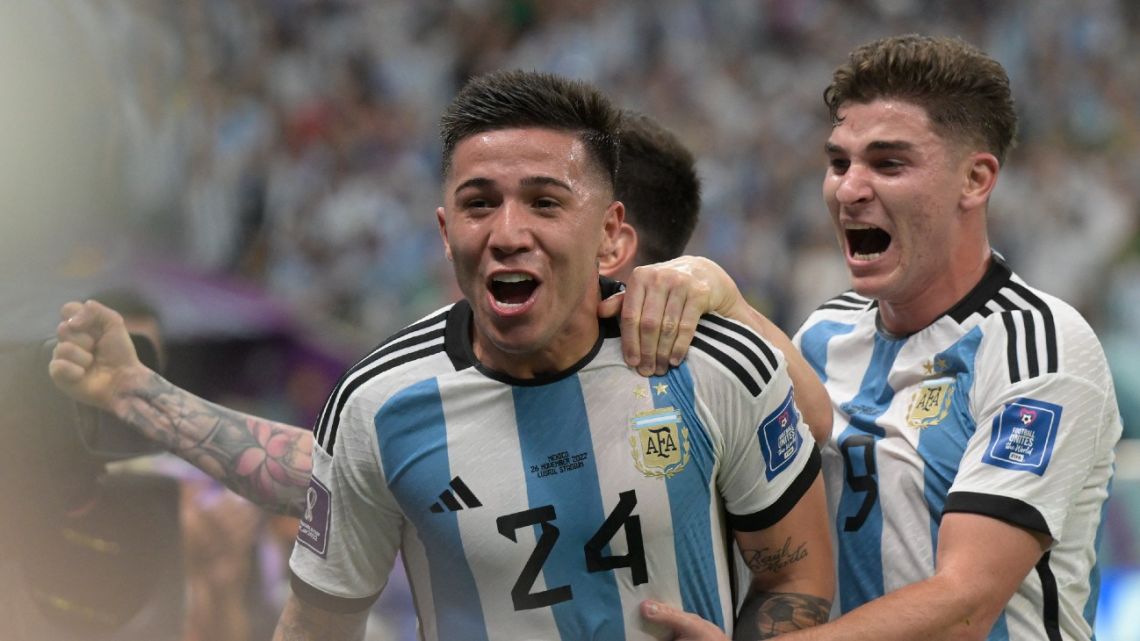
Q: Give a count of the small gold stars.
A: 4